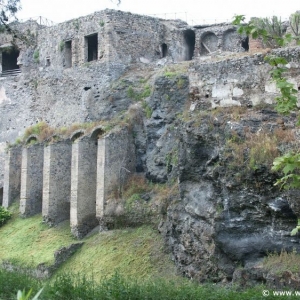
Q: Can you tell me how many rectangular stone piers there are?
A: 5